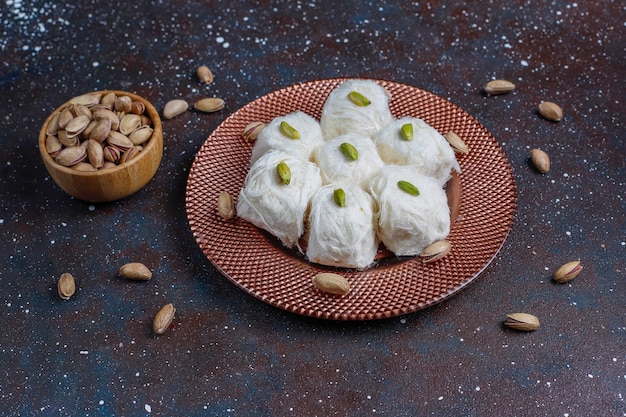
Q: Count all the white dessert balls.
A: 7